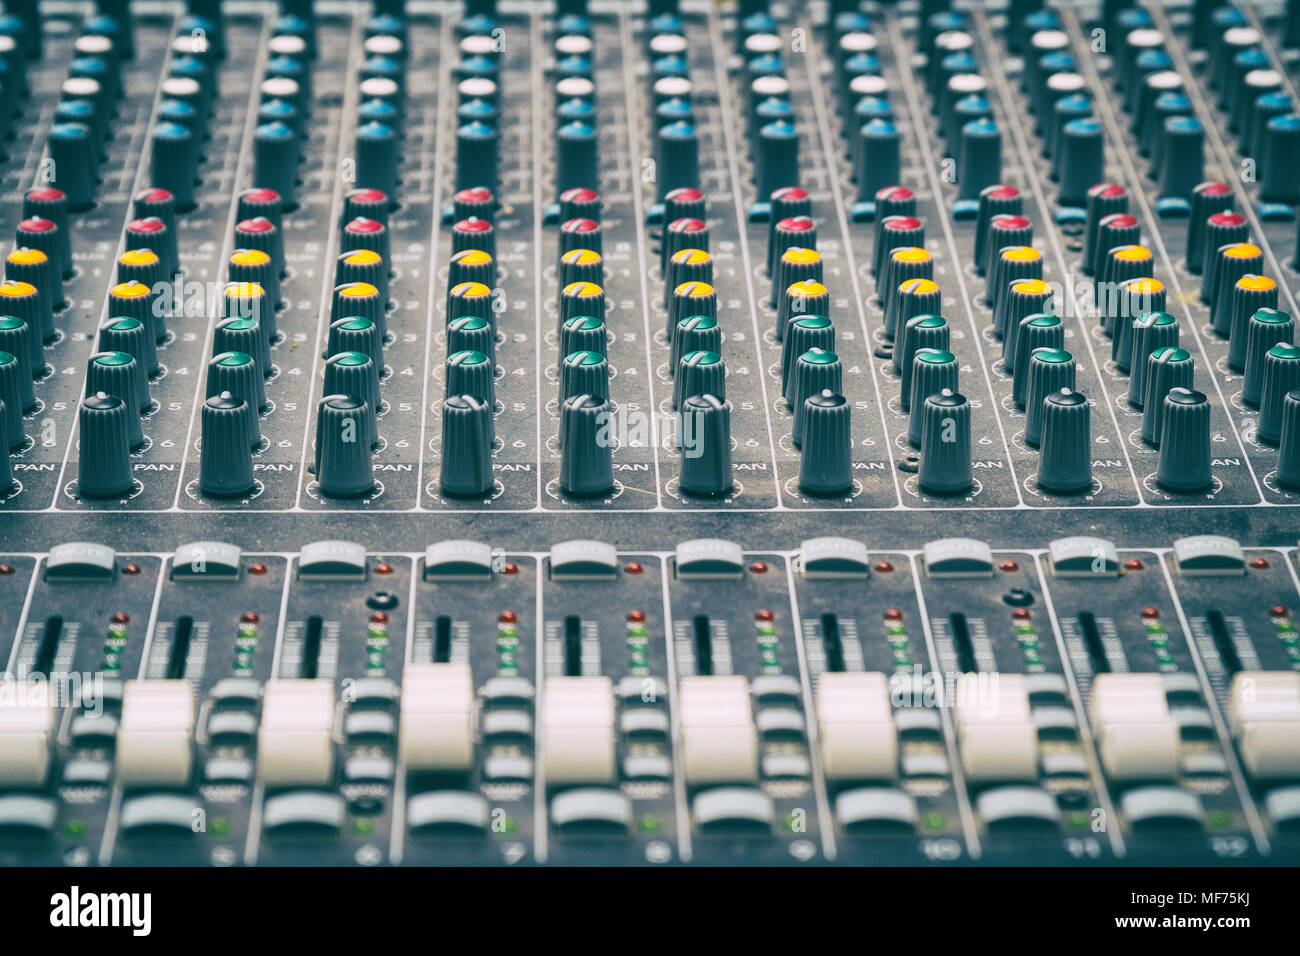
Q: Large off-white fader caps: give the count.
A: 10